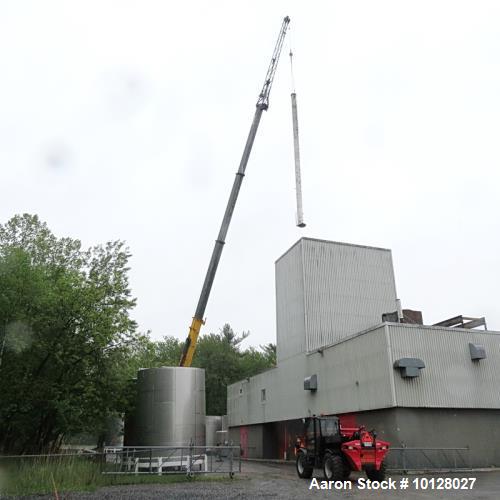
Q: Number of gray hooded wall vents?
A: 3